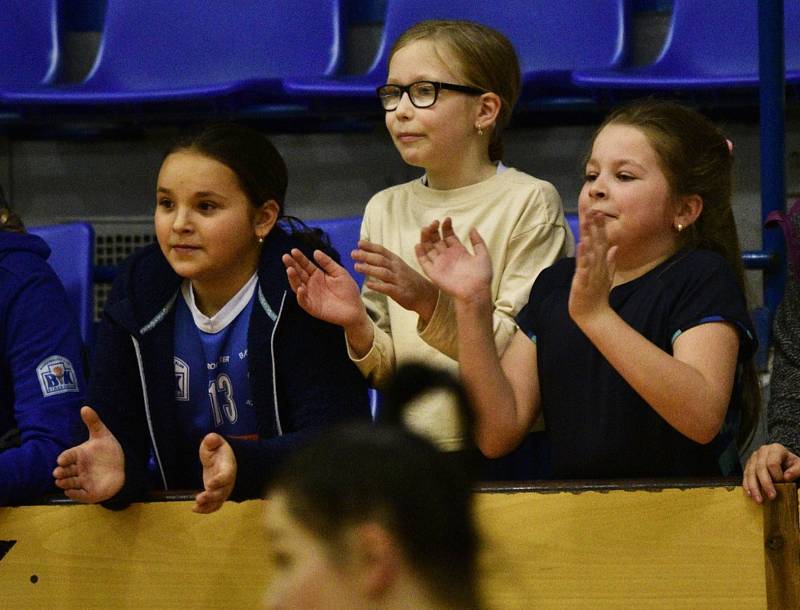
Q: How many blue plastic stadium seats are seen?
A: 7